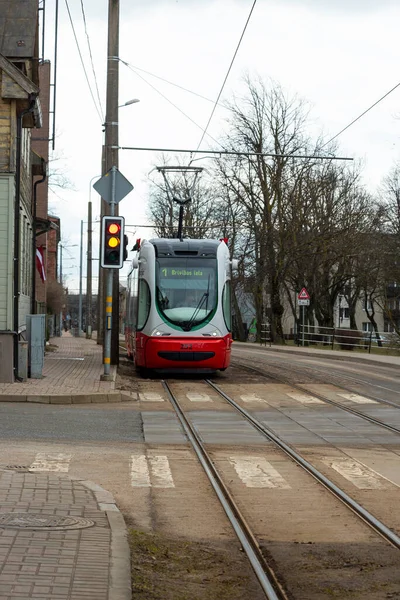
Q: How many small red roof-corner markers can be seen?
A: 2